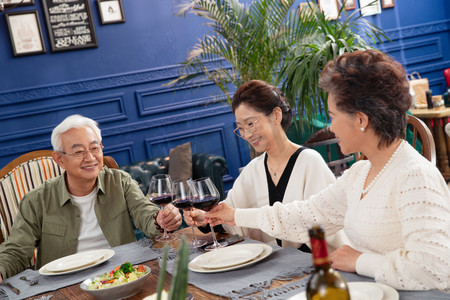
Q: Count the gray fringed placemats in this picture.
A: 3